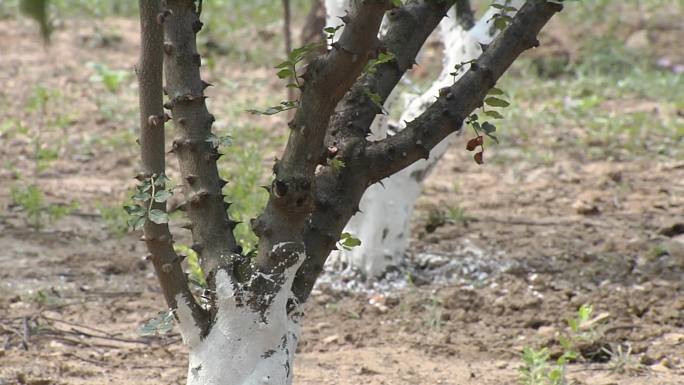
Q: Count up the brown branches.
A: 5